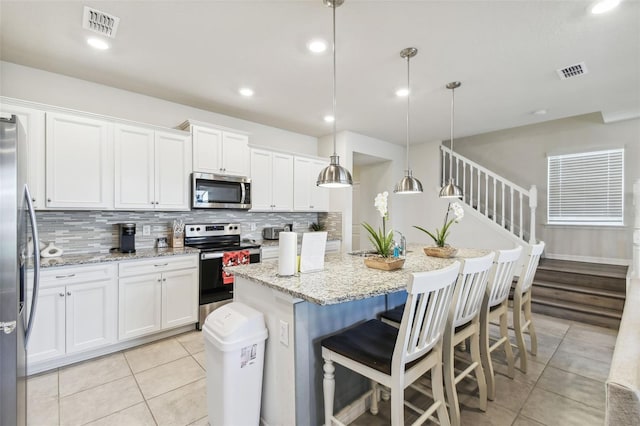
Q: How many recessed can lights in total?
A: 6